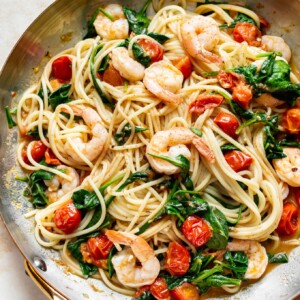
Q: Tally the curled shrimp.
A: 11